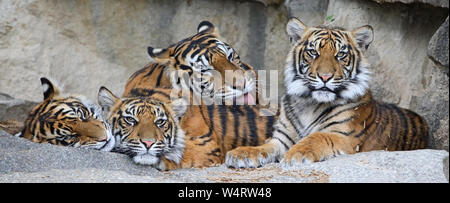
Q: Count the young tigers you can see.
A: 3